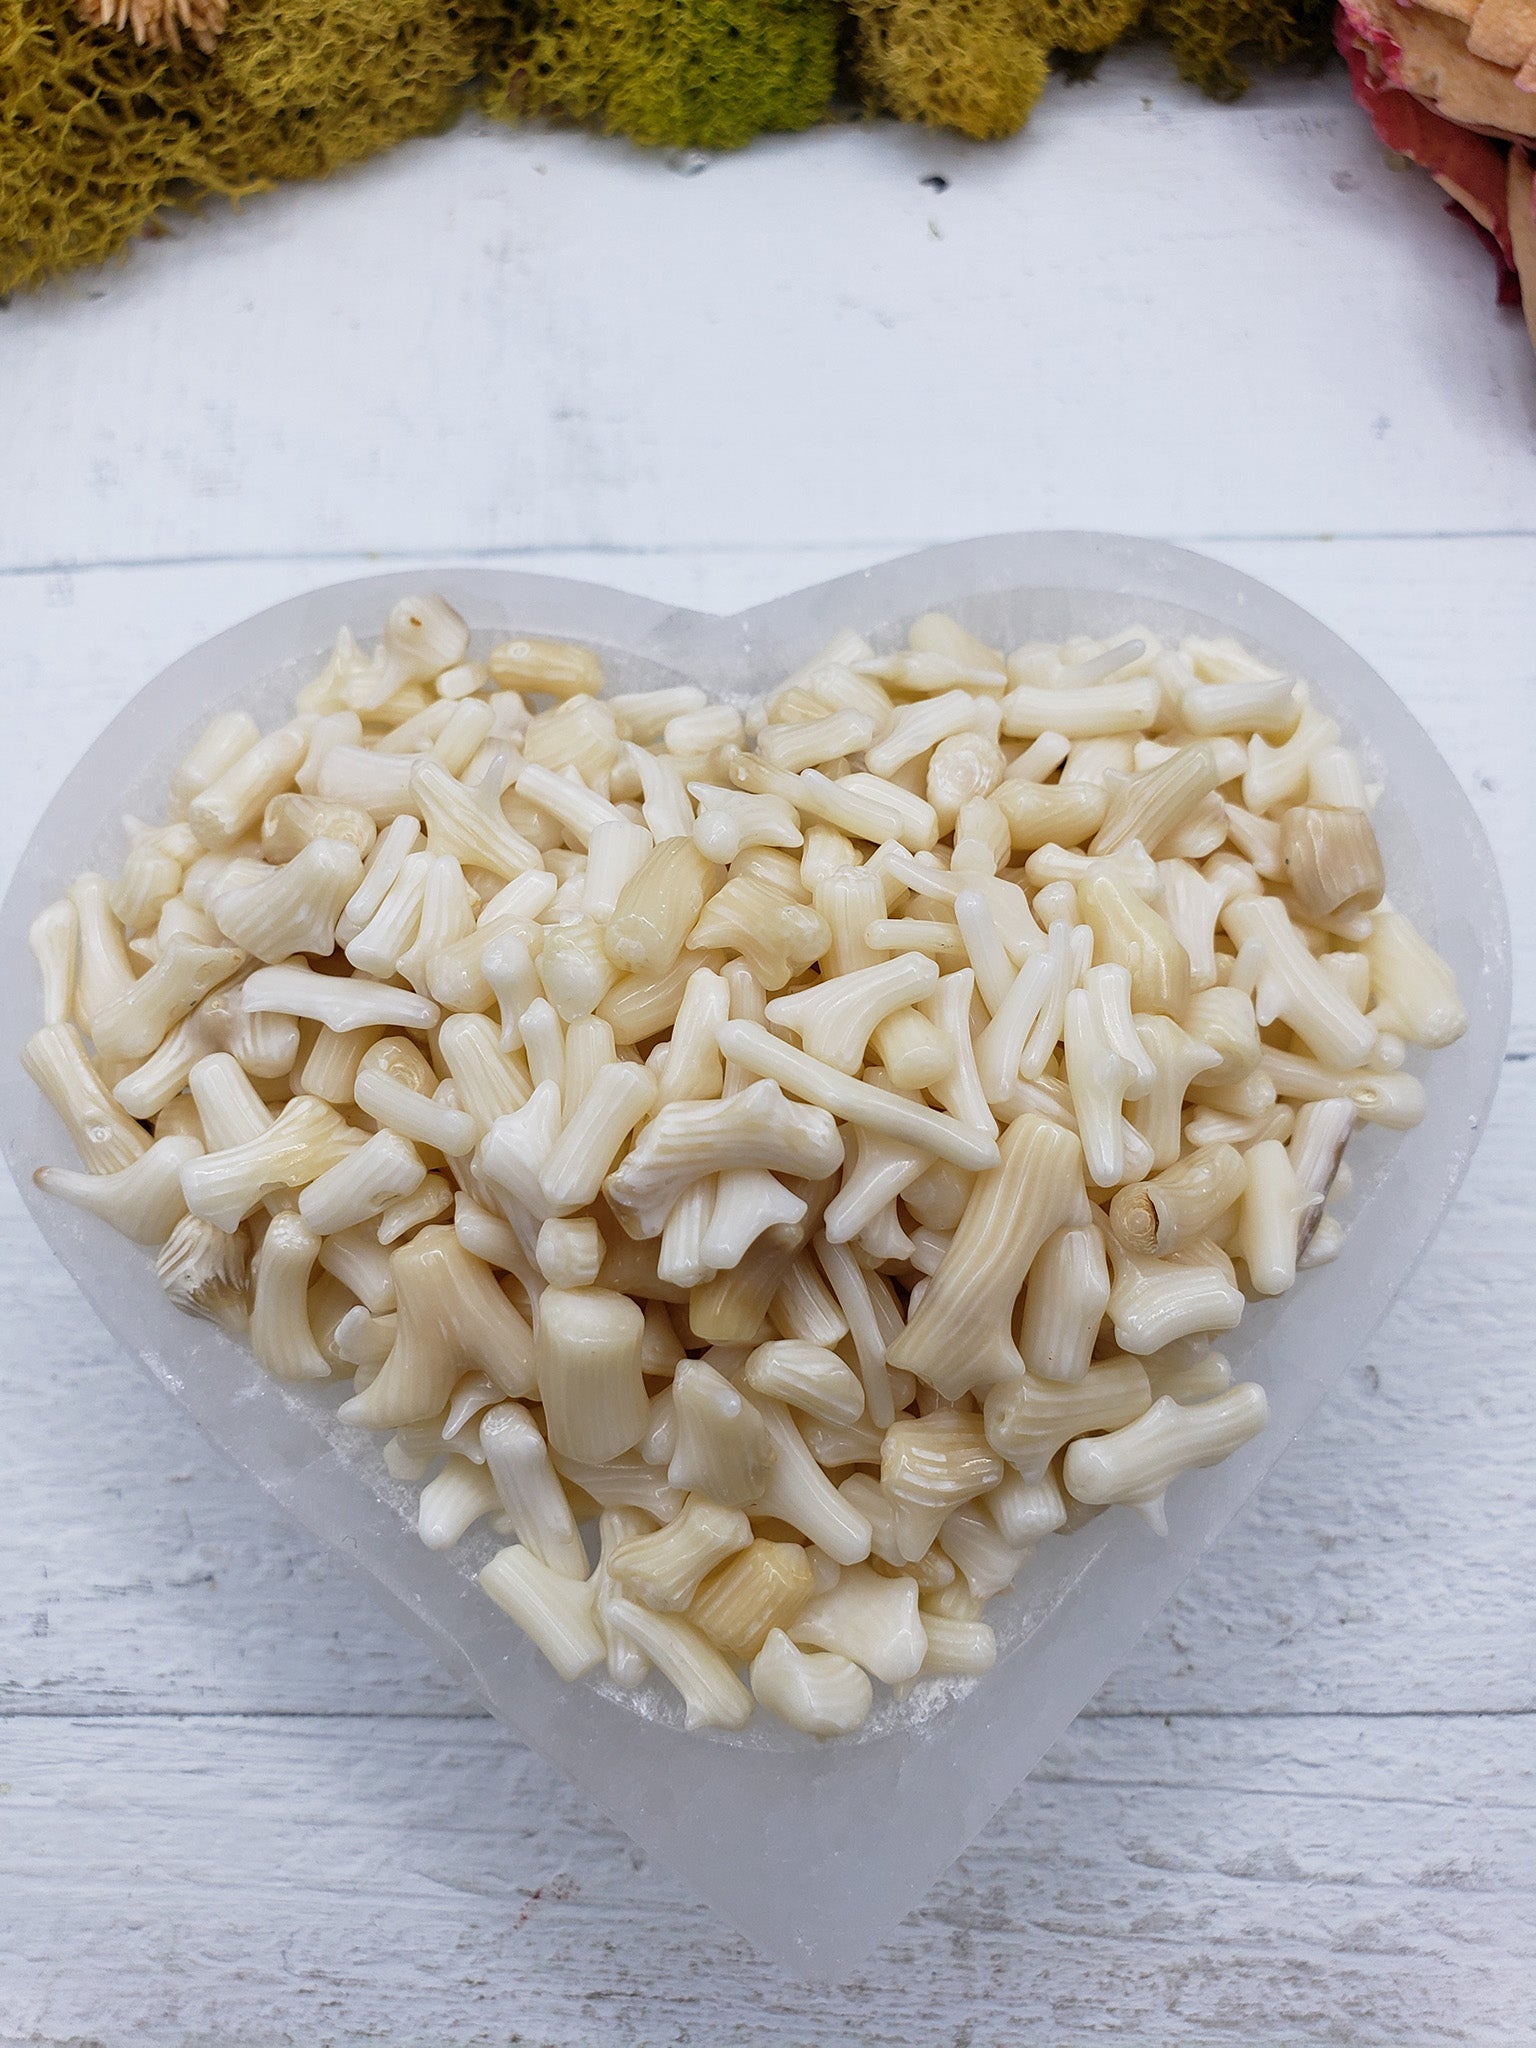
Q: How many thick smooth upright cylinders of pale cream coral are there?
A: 1